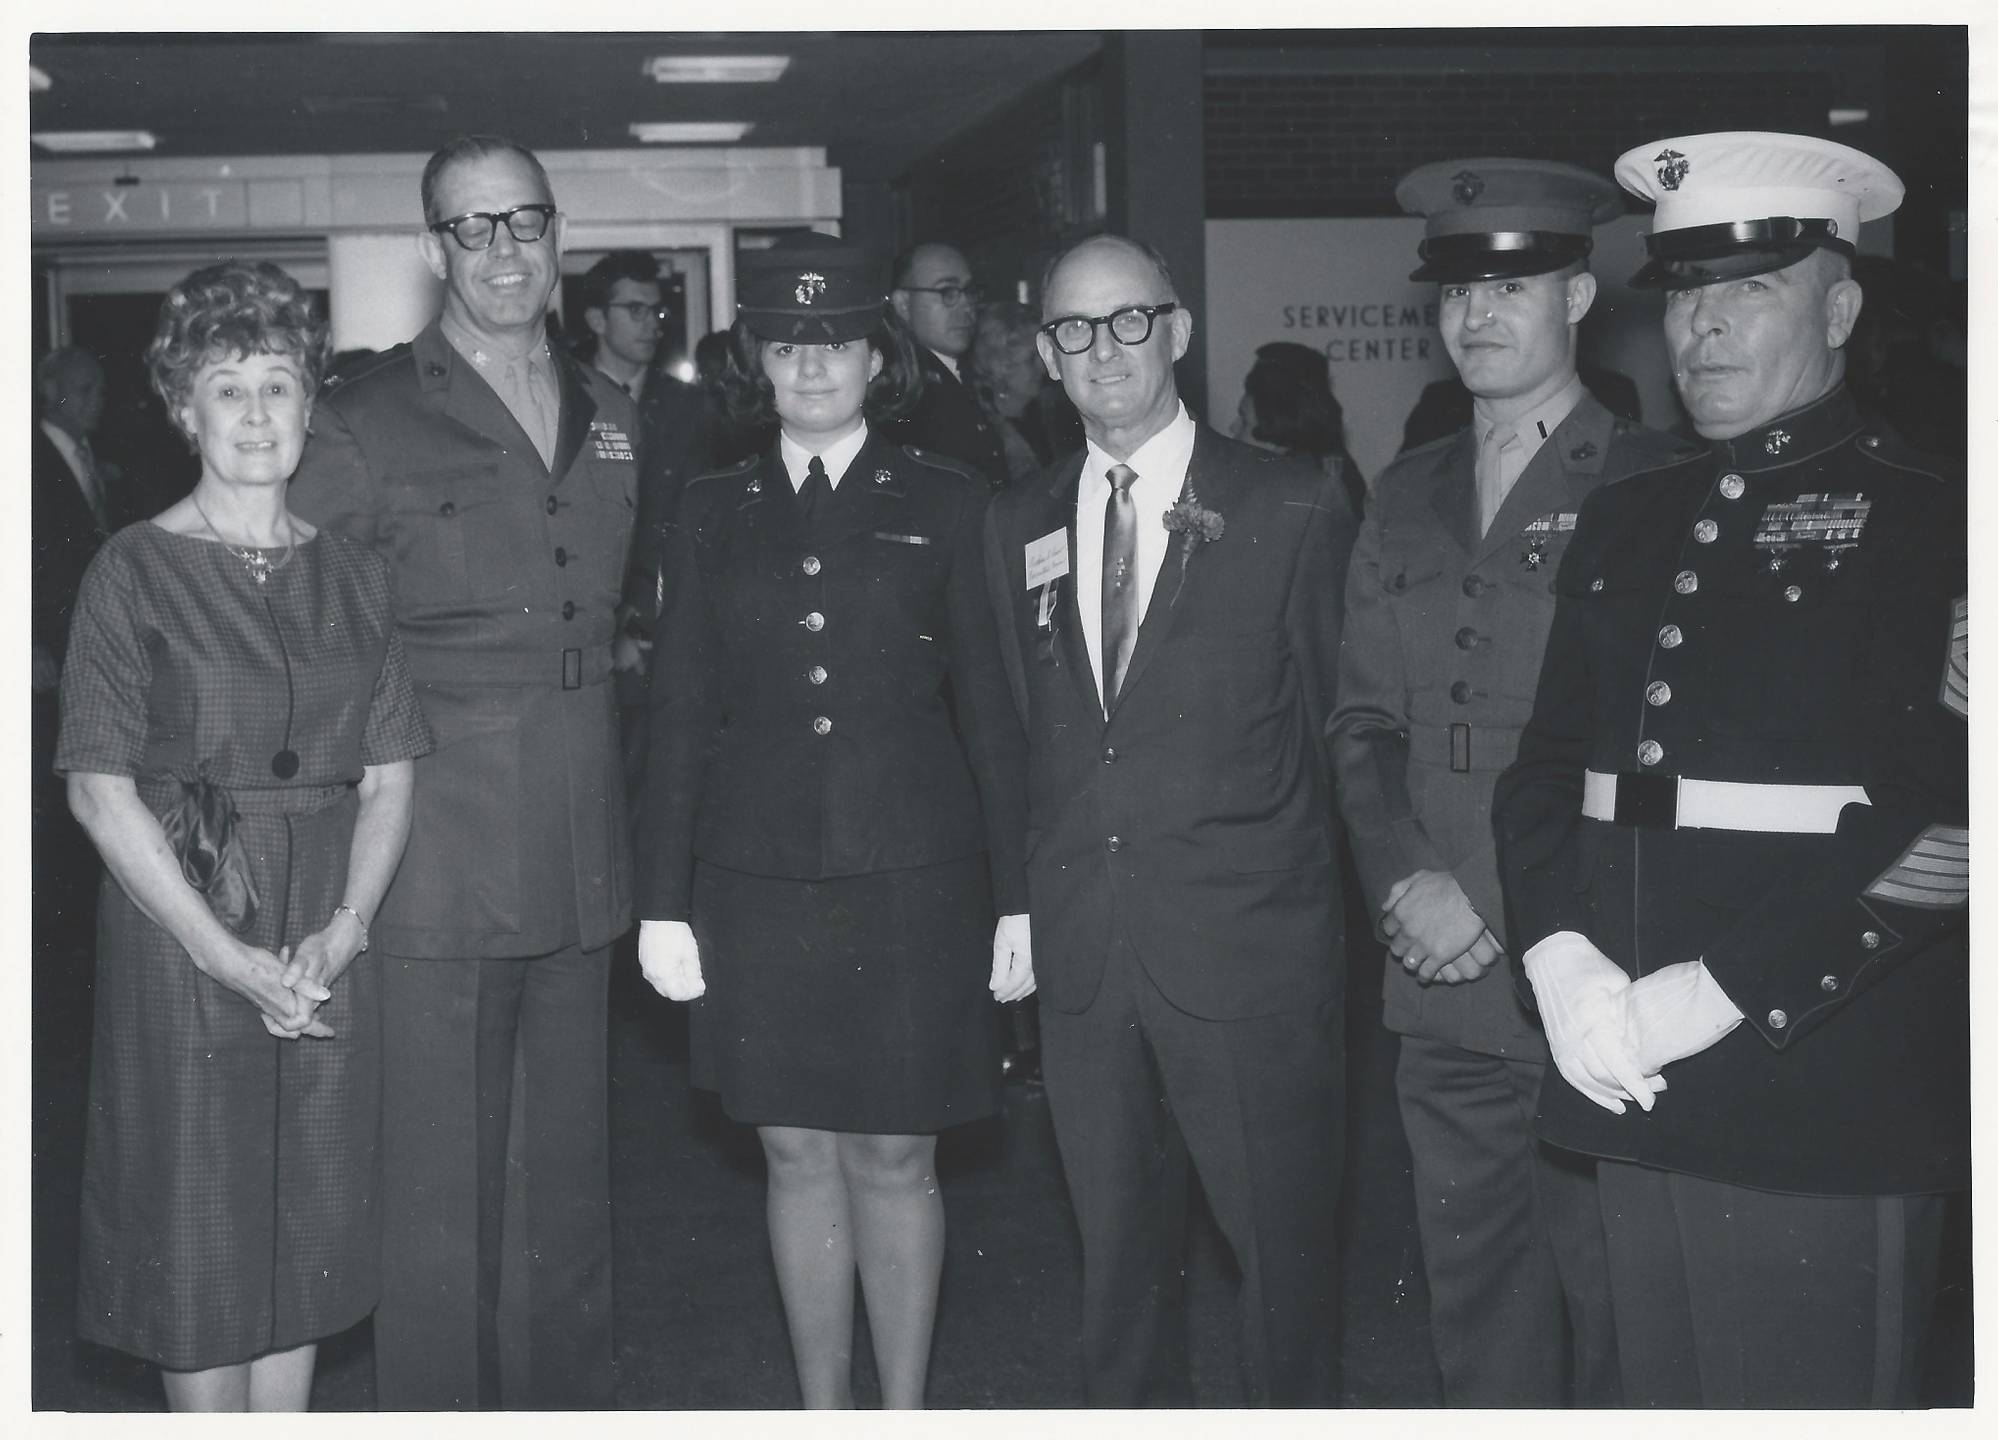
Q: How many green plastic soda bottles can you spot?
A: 0